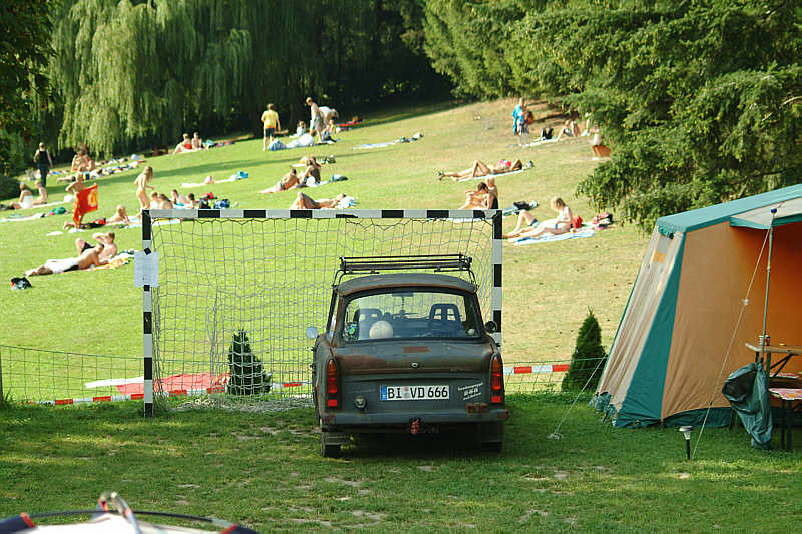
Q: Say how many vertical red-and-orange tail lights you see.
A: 2